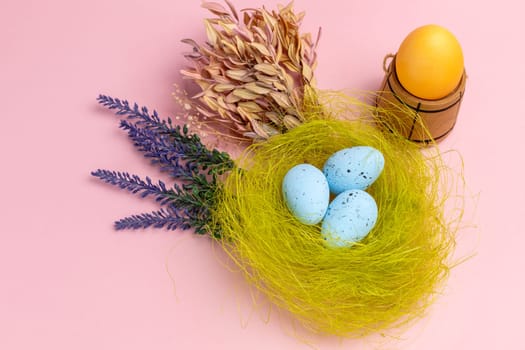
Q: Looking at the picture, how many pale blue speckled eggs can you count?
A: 3